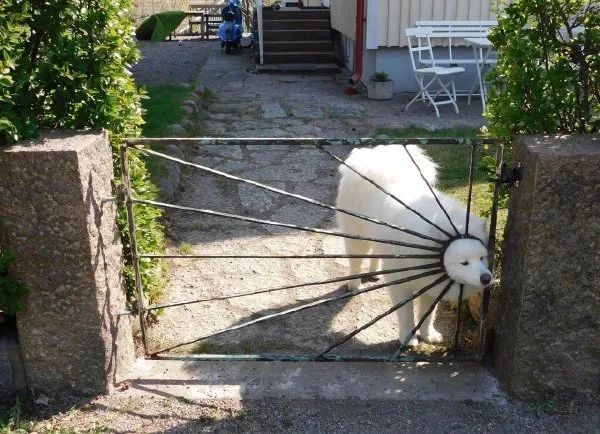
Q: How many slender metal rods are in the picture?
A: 11